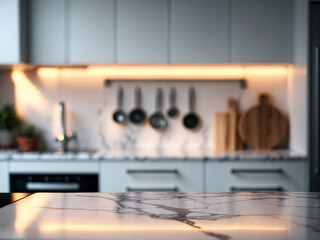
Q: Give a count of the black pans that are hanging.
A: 5